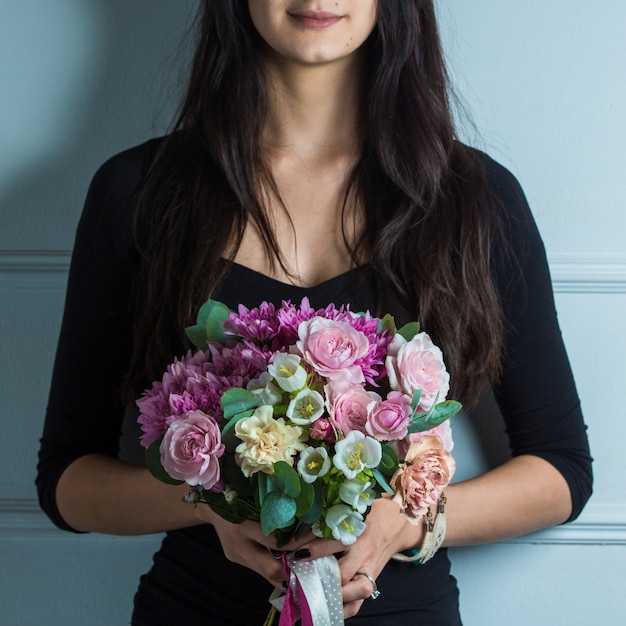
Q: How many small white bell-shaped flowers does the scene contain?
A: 7